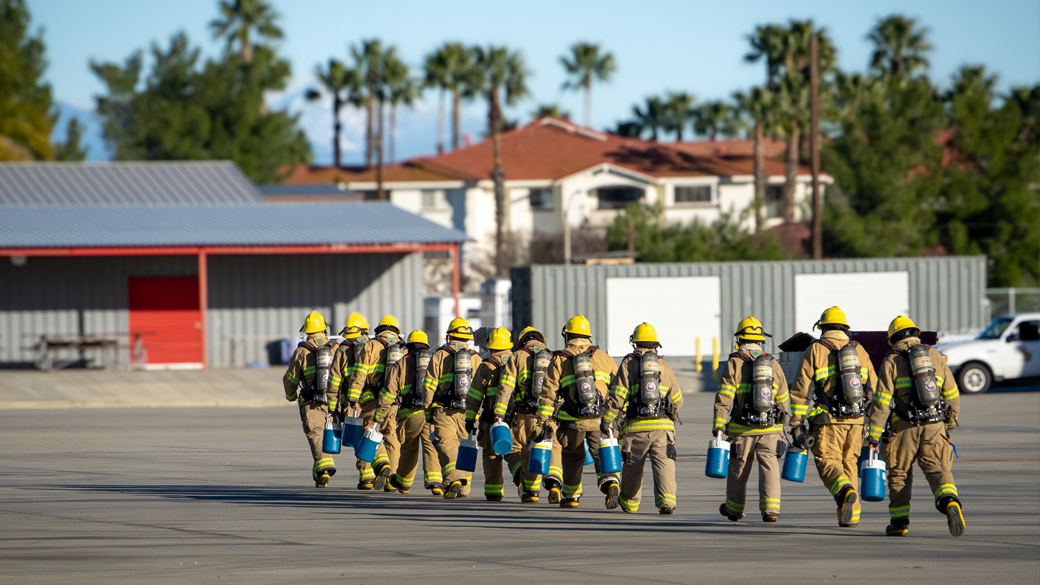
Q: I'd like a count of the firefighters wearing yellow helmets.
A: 12